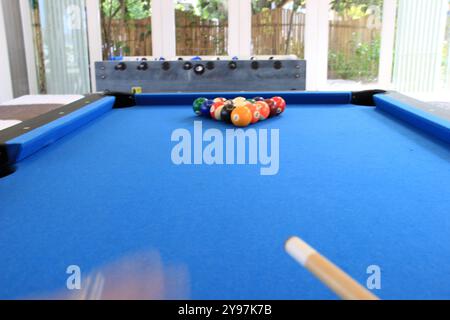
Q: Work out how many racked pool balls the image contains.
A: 15